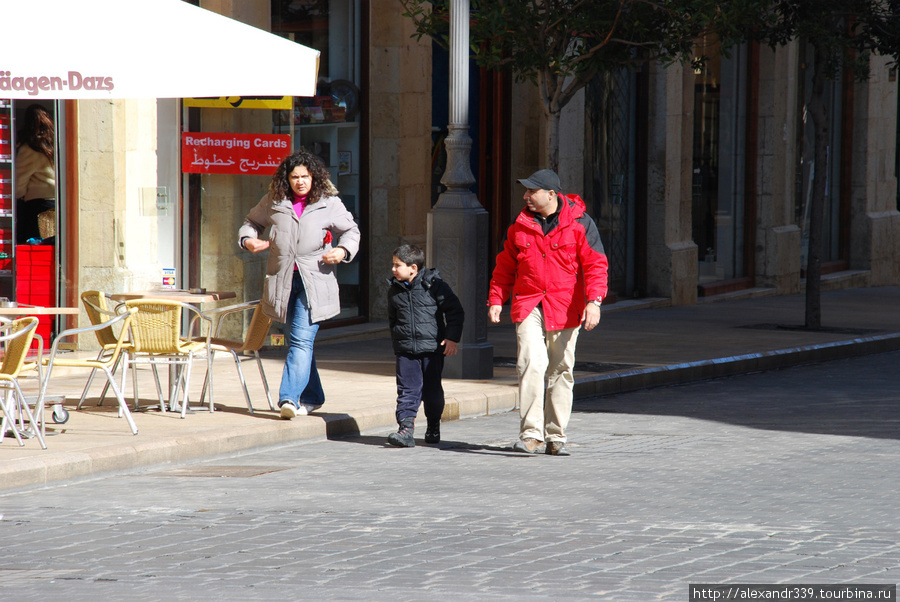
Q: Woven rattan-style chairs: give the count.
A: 5